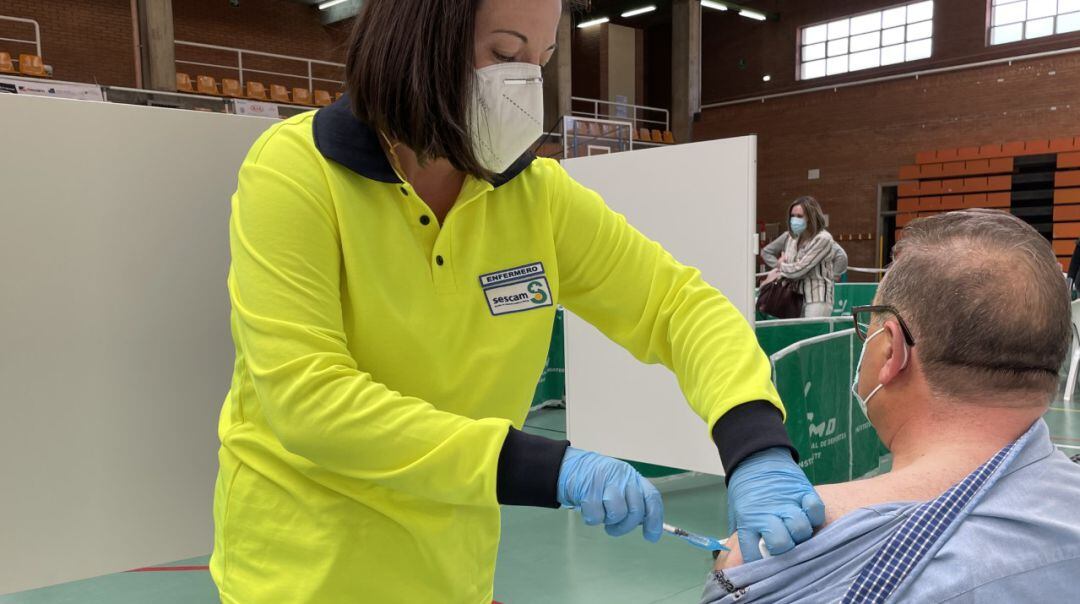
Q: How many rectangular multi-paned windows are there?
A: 2